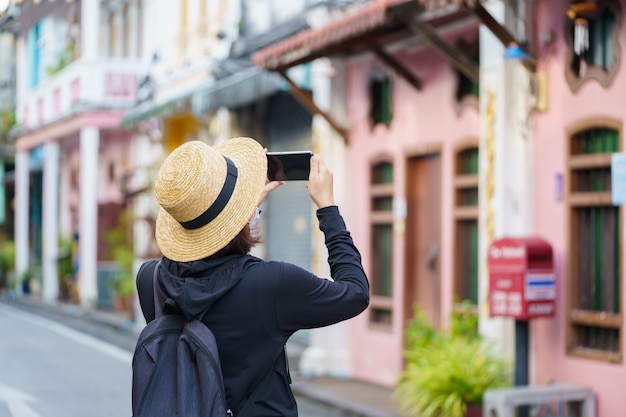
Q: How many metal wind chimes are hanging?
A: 1